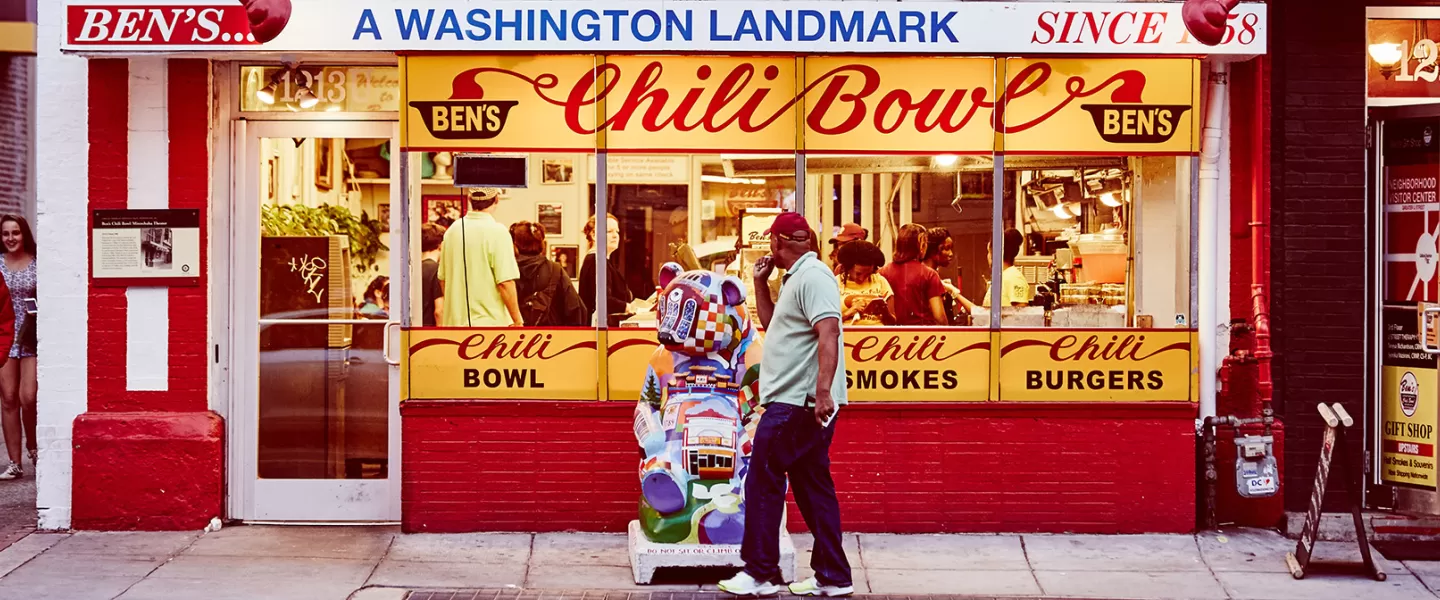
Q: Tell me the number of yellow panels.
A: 8